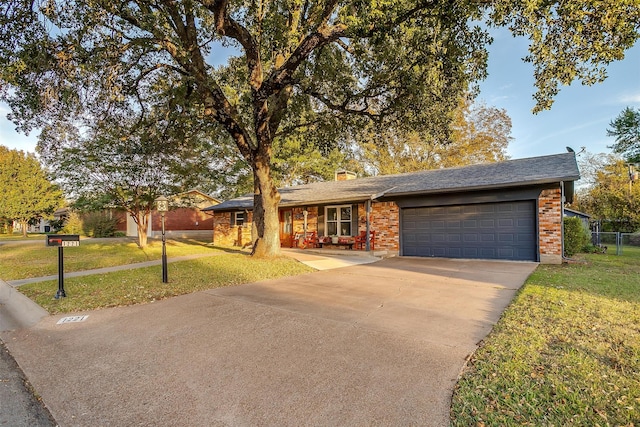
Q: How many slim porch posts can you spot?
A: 2